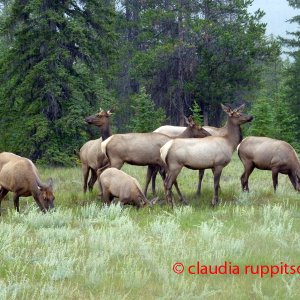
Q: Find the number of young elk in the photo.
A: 1